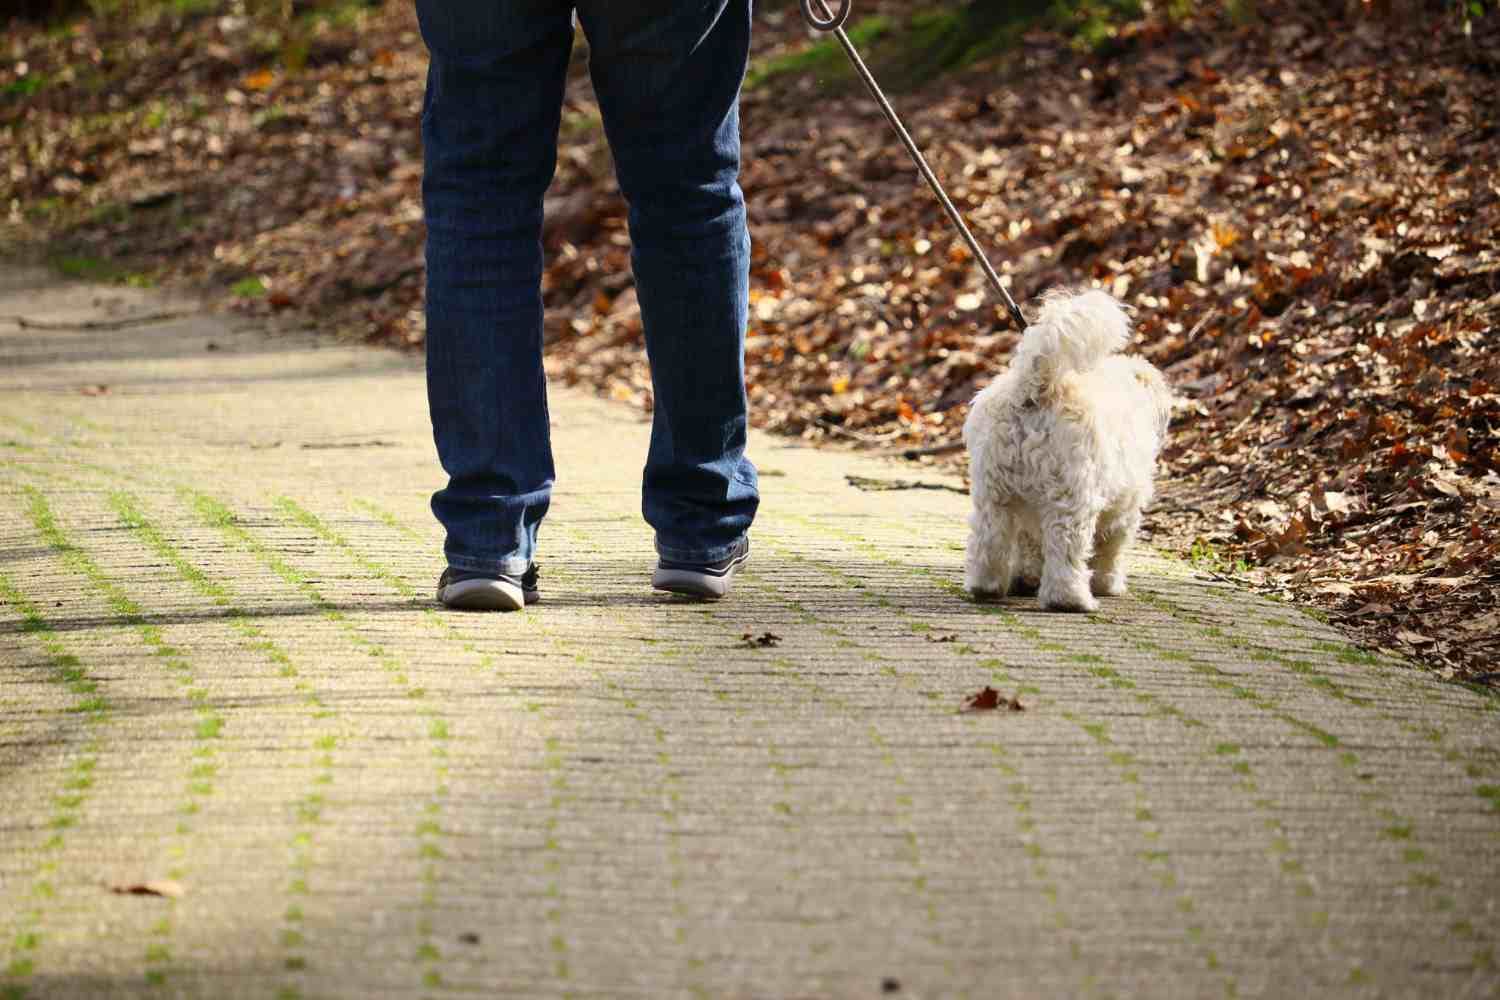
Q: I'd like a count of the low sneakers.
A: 2